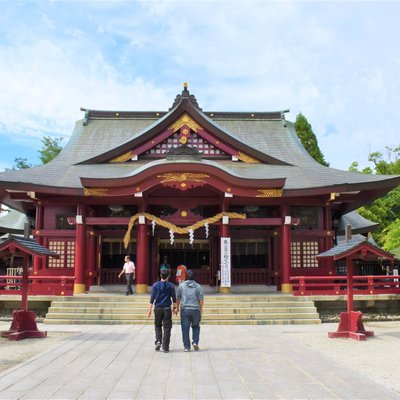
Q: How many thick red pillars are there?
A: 4